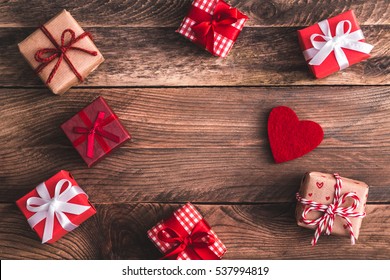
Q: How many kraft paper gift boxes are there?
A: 2